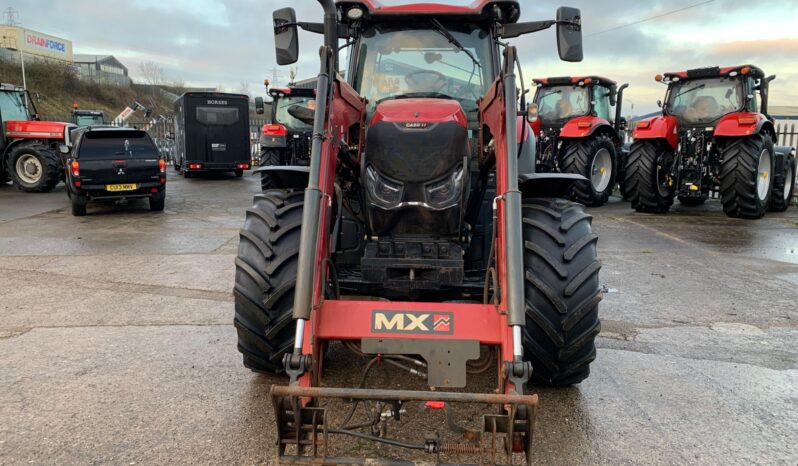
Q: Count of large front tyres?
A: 2